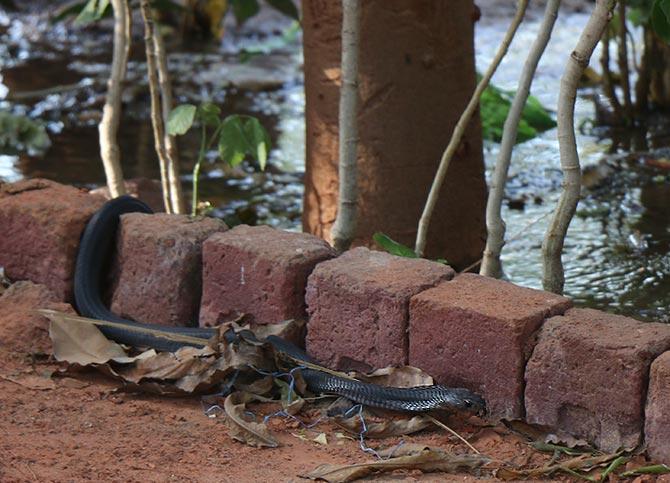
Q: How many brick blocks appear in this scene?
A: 7